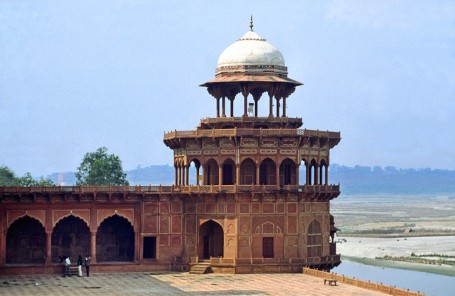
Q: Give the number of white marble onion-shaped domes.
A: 1